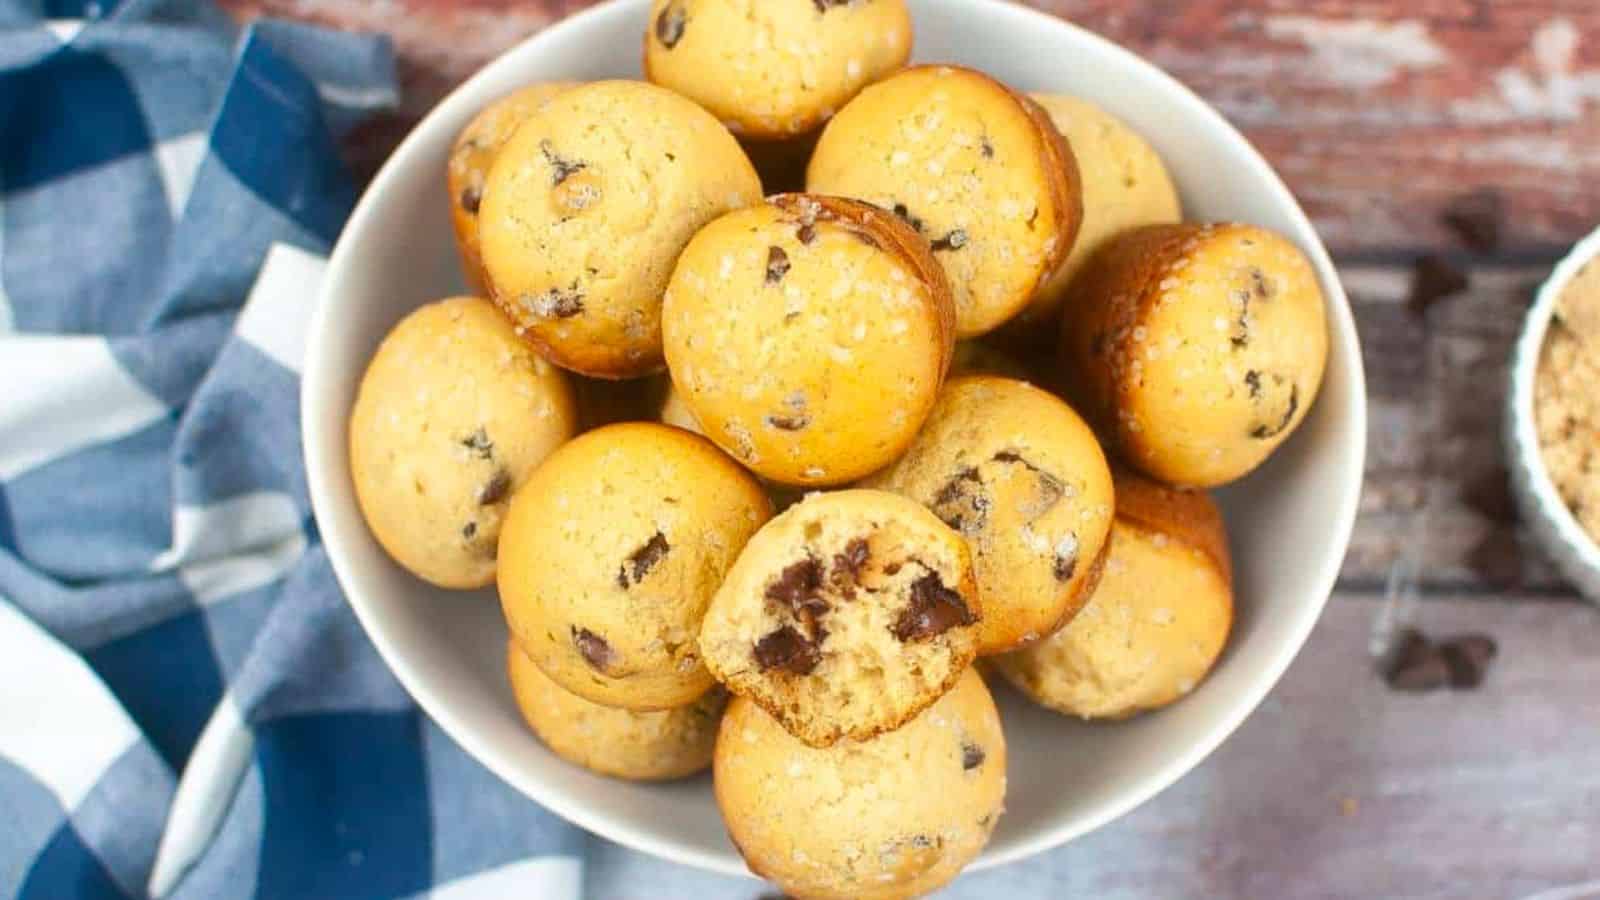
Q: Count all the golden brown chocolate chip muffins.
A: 14